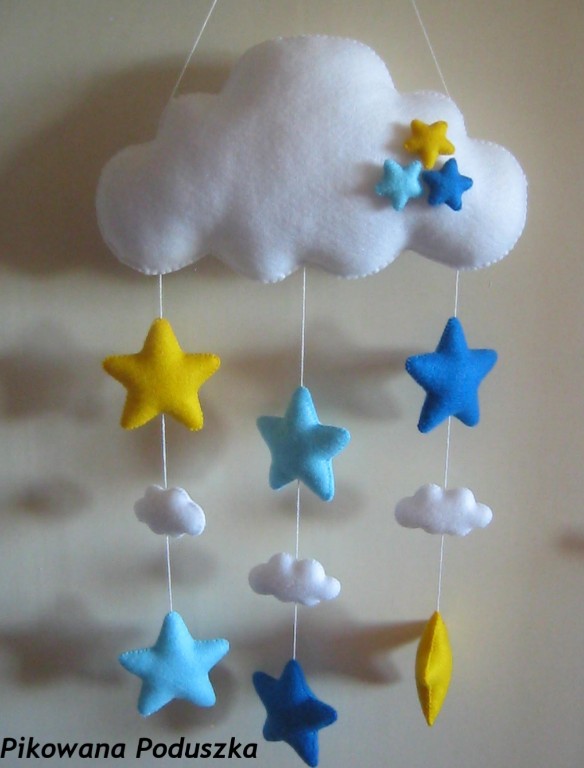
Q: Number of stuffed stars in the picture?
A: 9